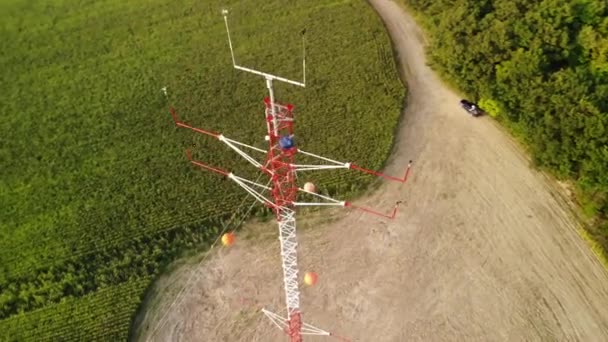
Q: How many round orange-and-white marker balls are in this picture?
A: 3